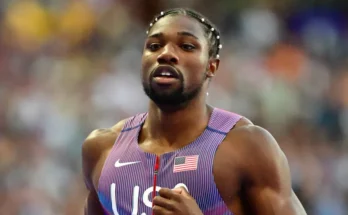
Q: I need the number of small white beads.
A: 9